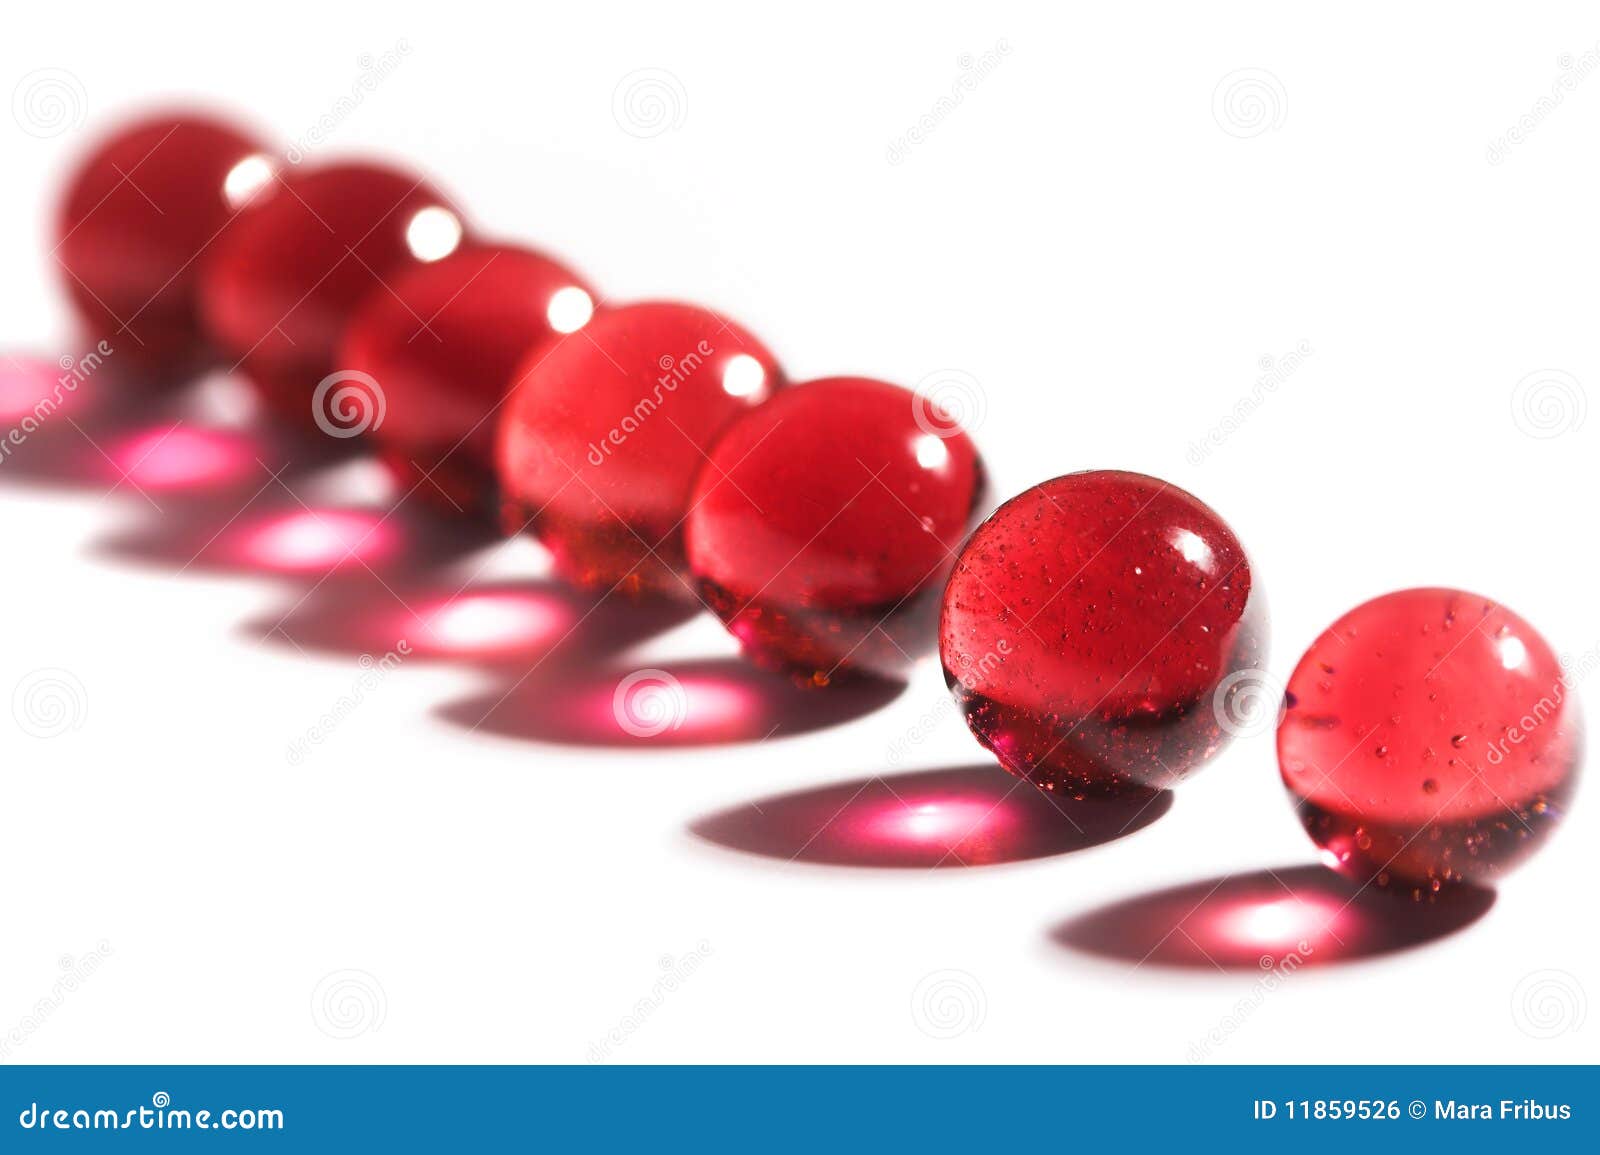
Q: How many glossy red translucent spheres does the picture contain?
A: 7